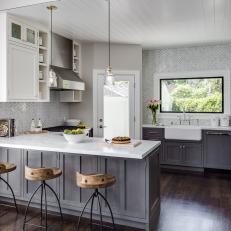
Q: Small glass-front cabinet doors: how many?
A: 2